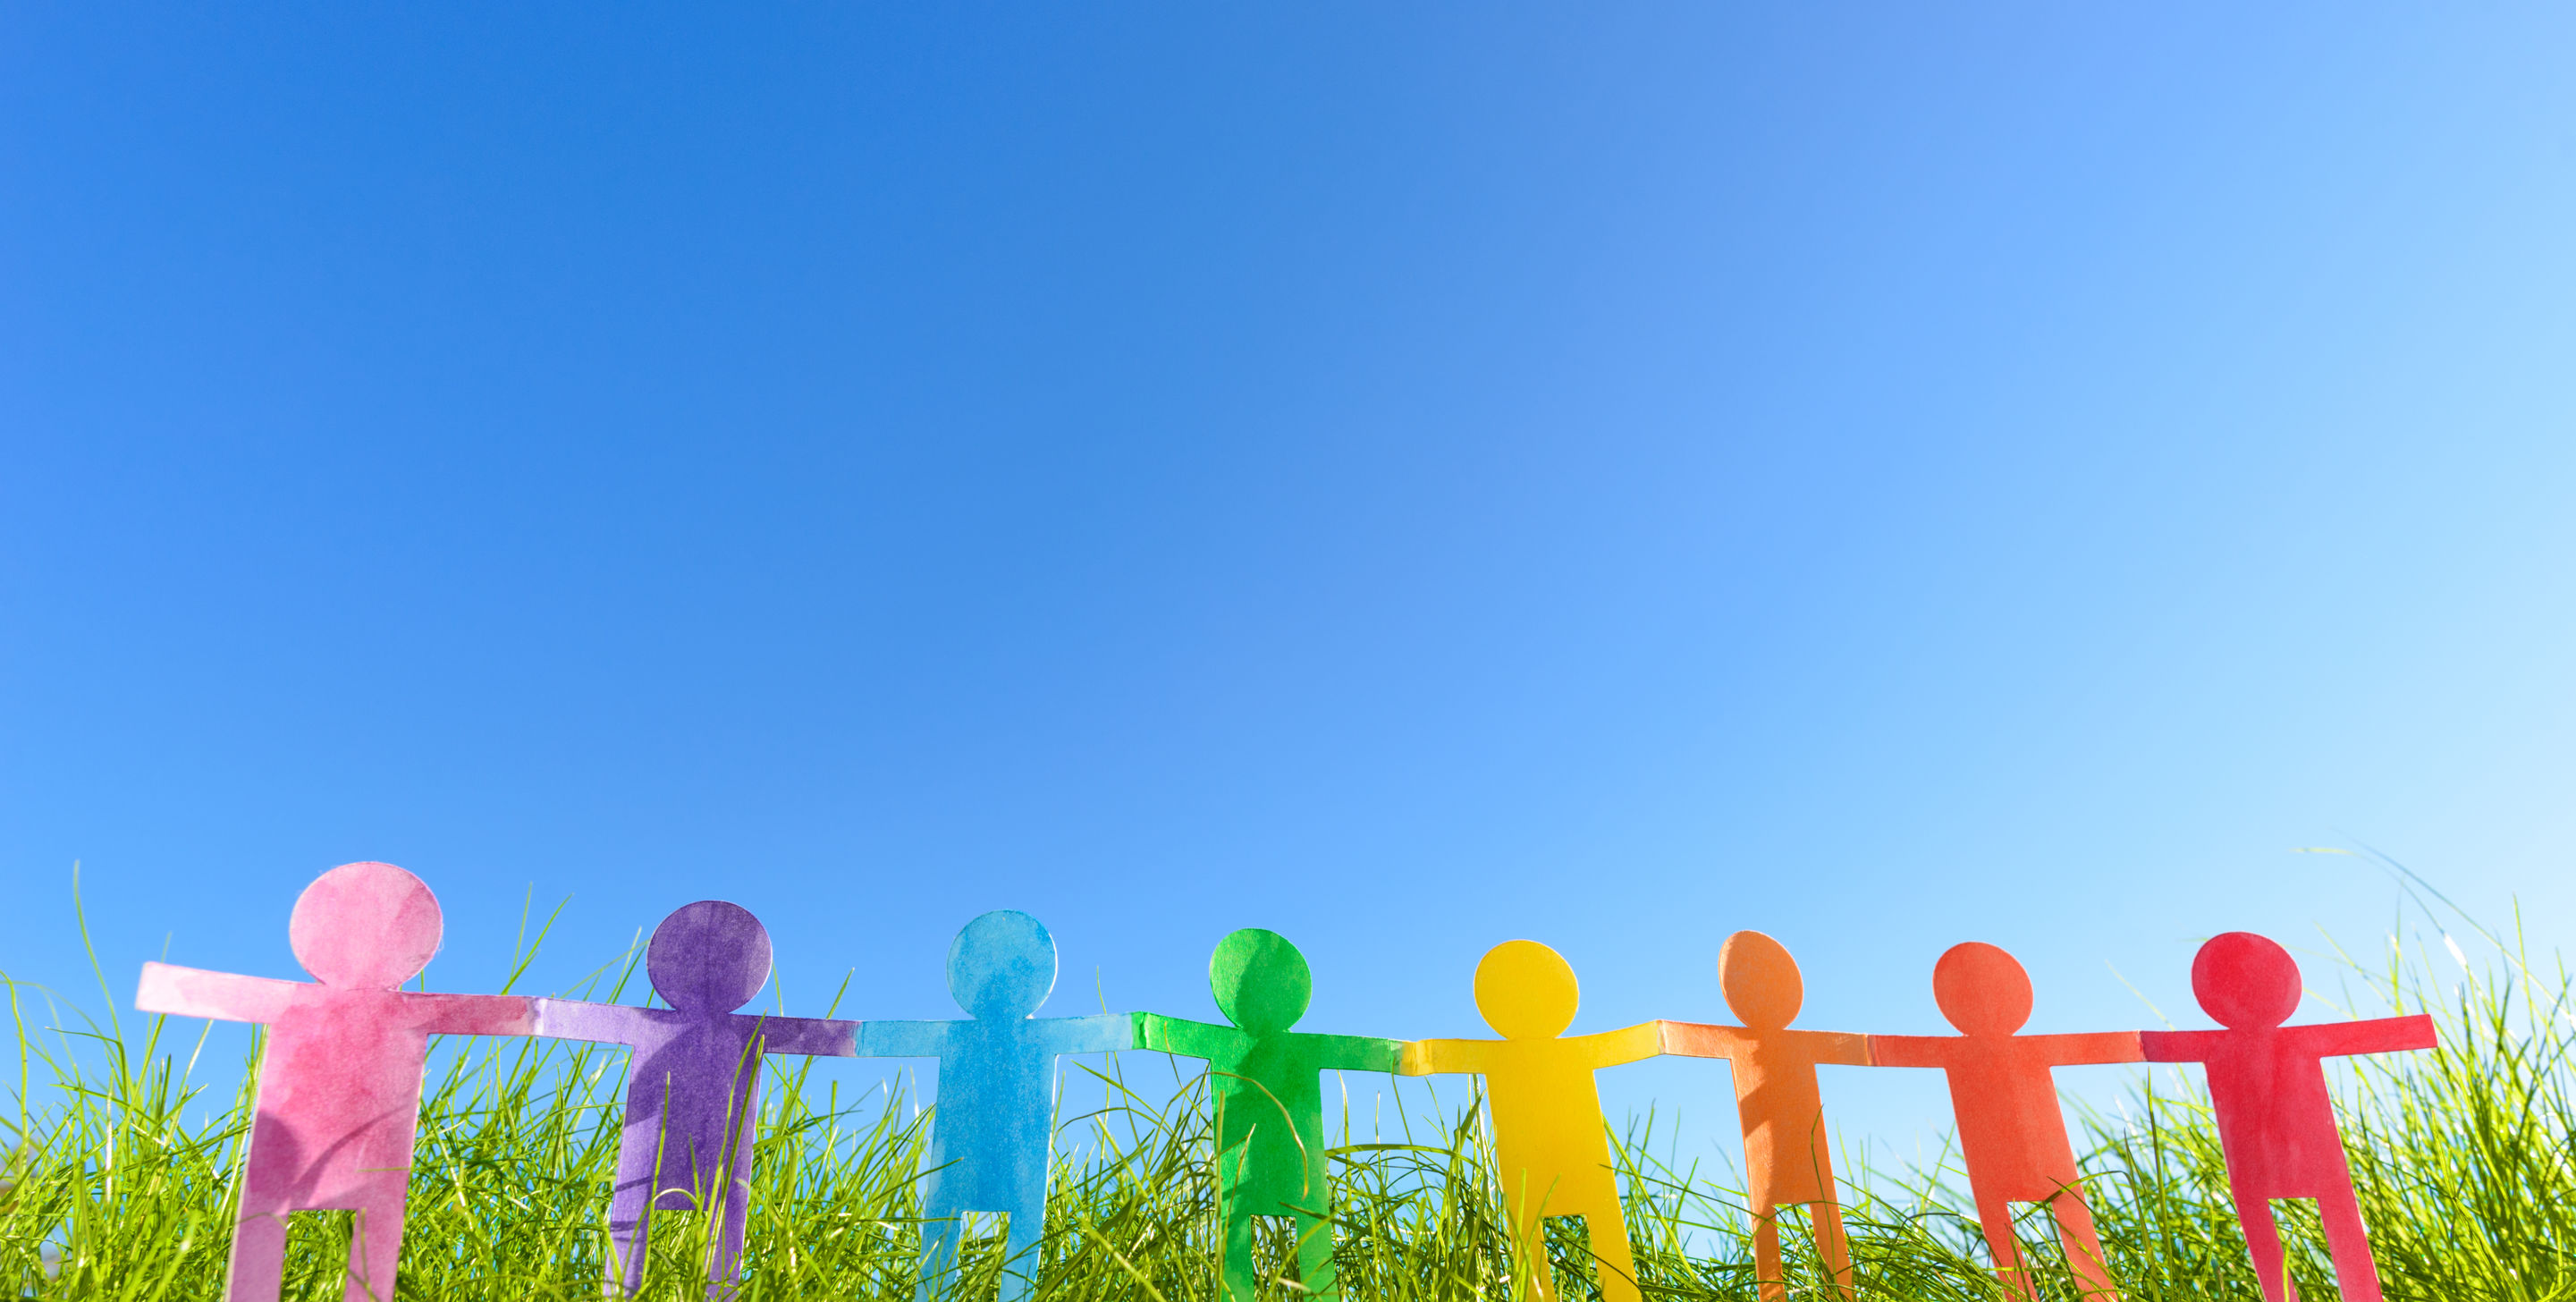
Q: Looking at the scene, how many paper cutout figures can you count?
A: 8